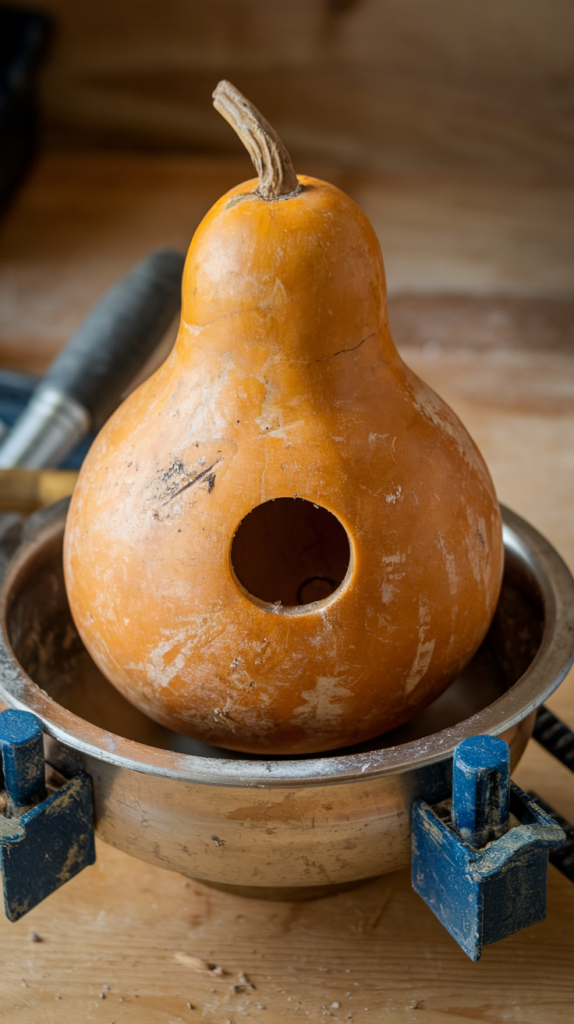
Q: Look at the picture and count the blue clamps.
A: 2